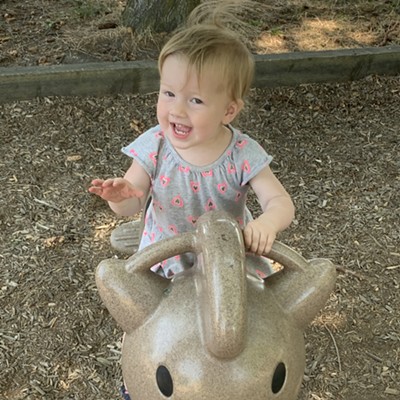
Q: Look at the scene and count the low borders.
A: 1